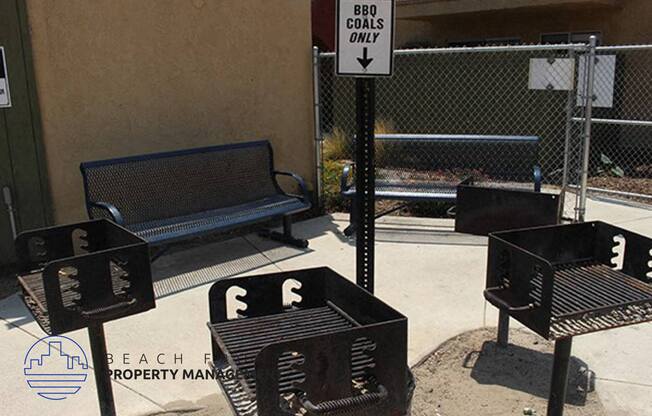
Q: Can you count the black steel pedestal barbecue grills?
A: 4